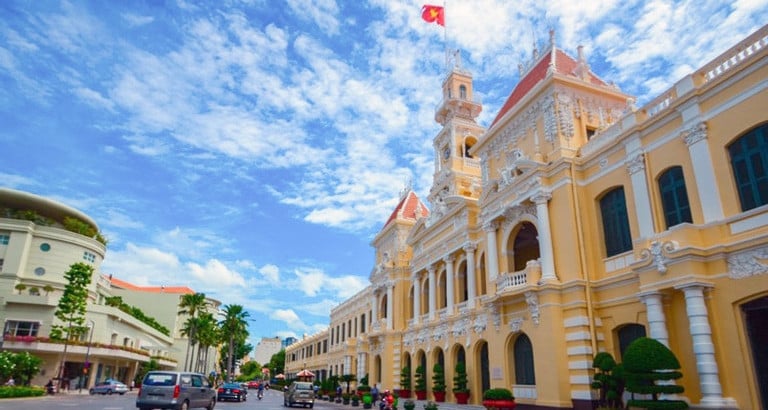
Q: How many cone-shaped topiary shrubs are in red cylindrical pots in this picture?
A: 4